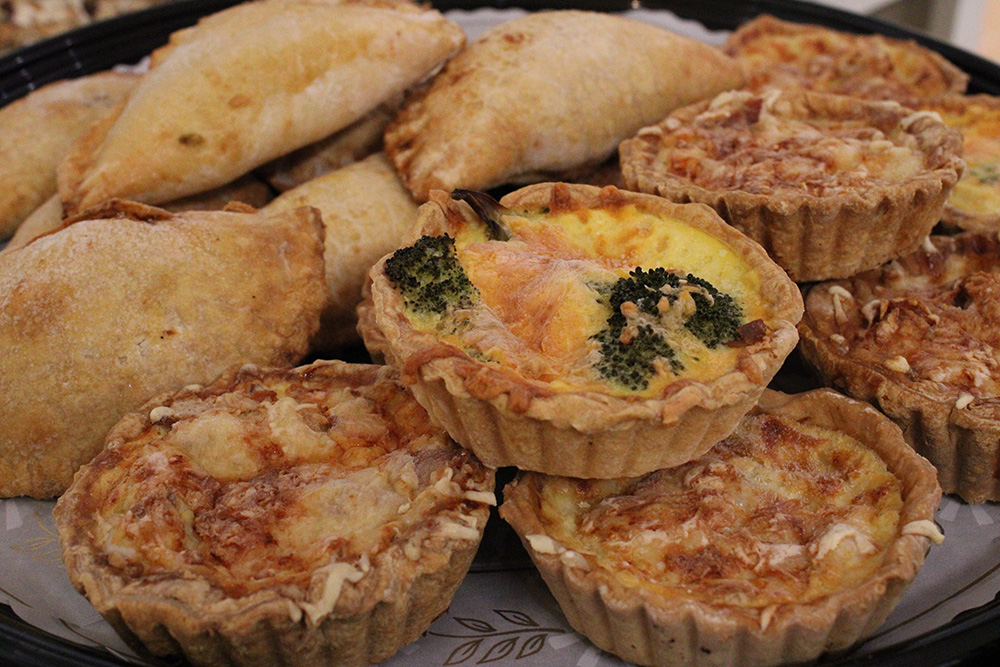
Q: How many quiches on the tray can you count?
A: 7